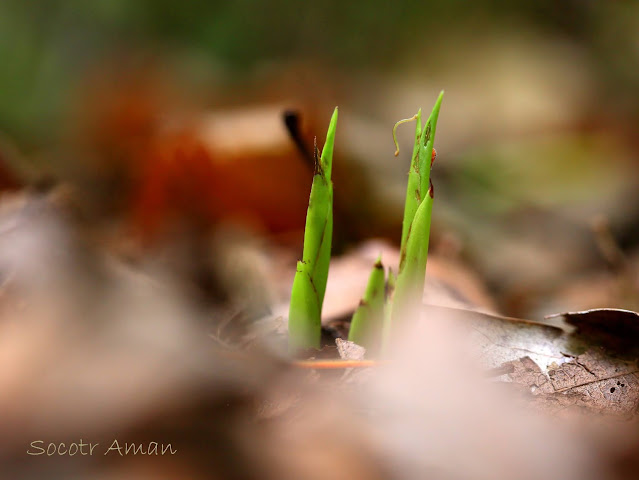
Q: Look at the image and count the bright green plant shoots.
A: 3